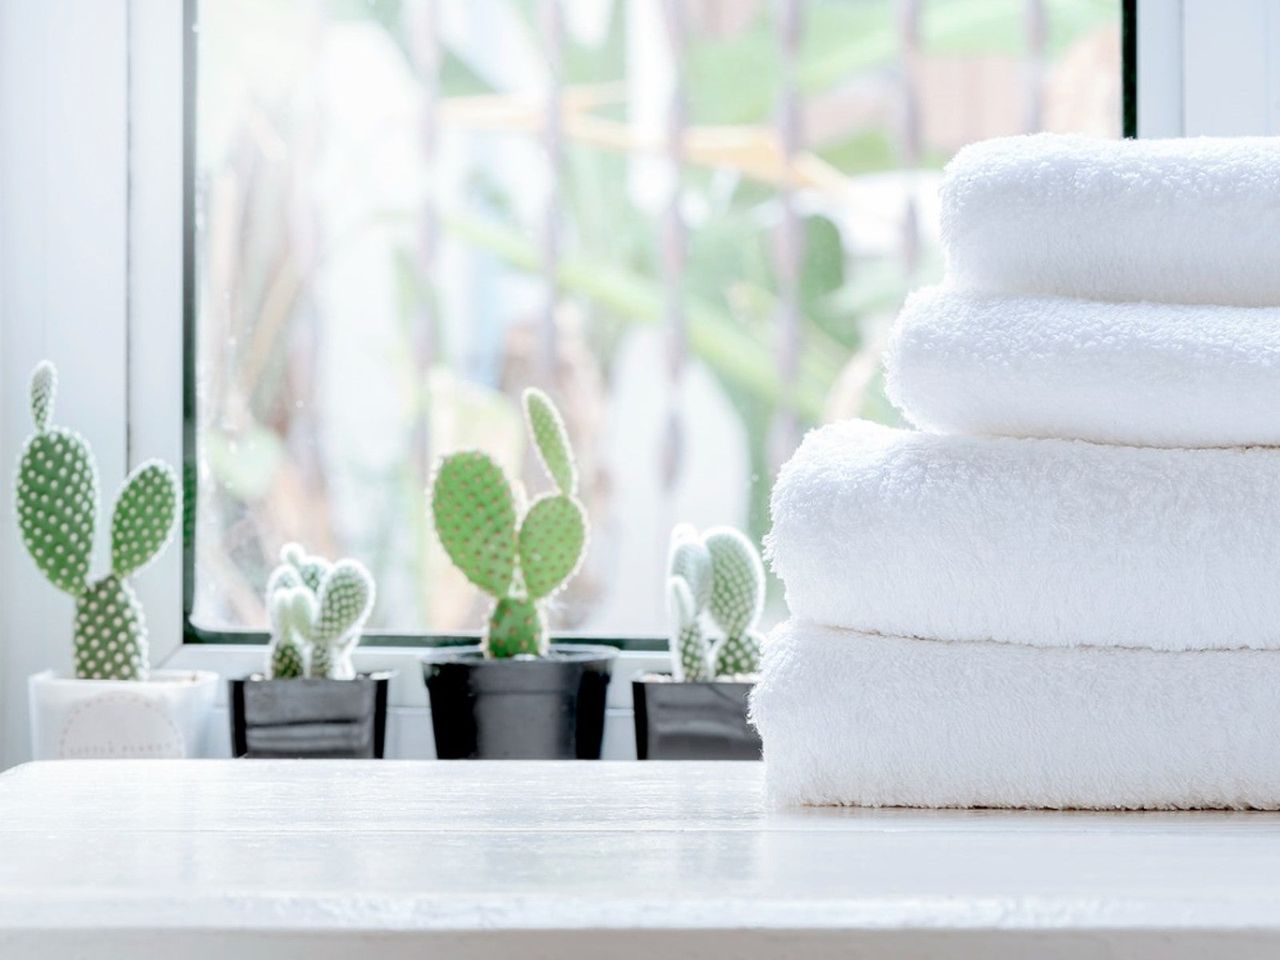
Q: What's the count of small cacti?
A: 4